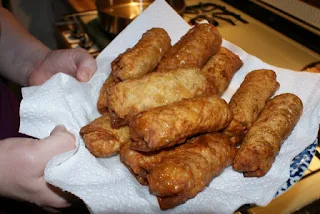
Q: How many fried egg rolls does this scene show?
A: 11